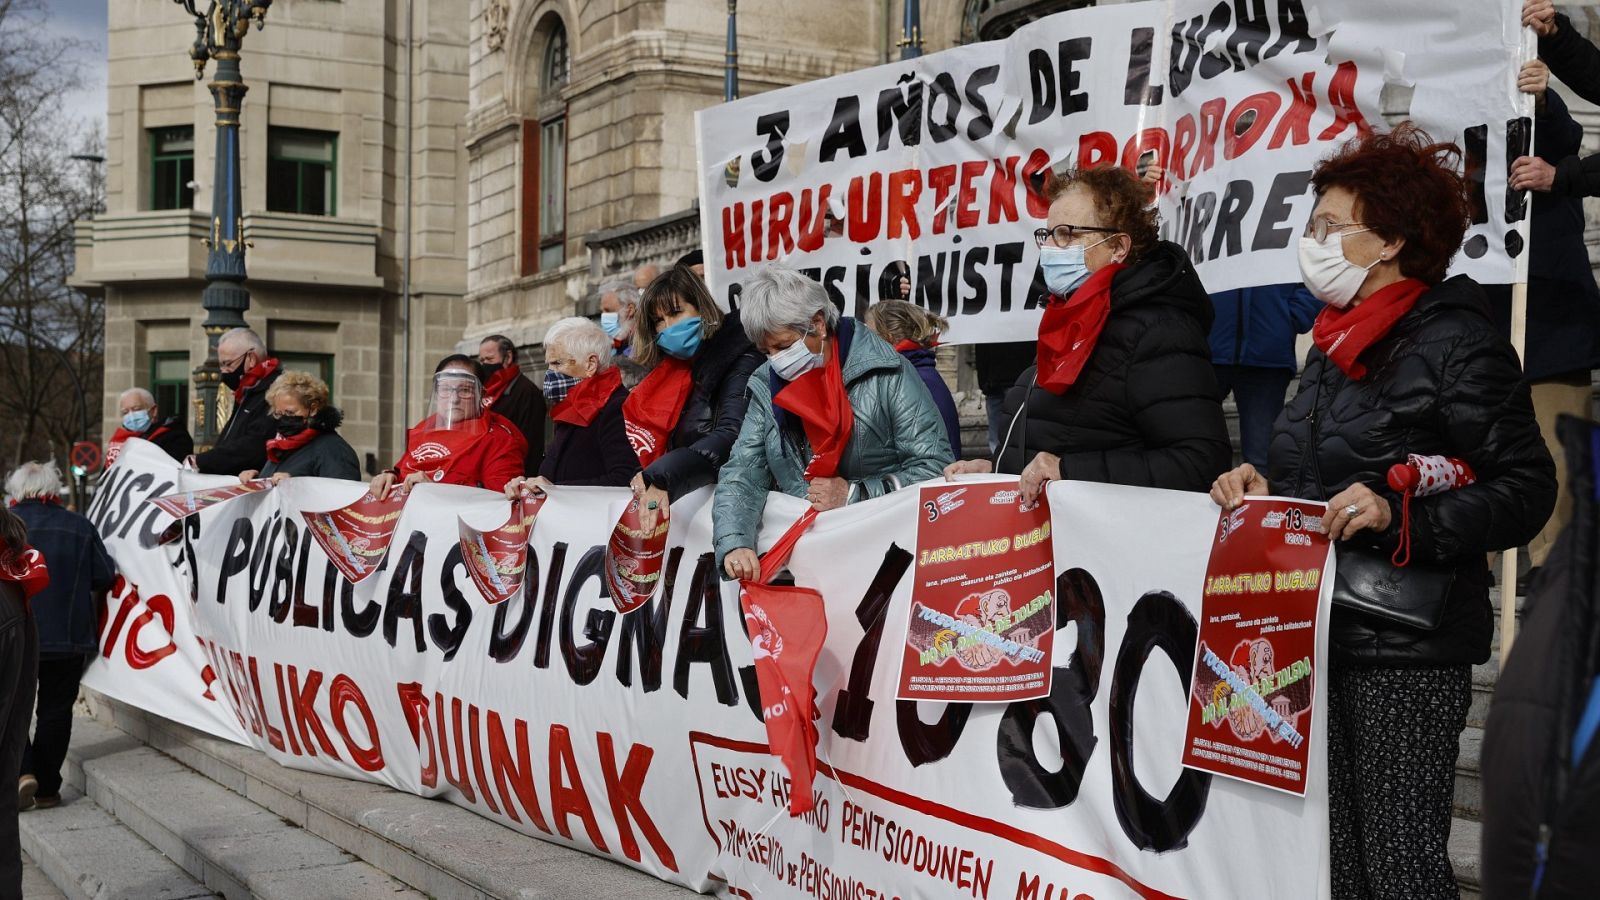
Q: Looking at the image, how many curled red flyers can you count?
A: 4